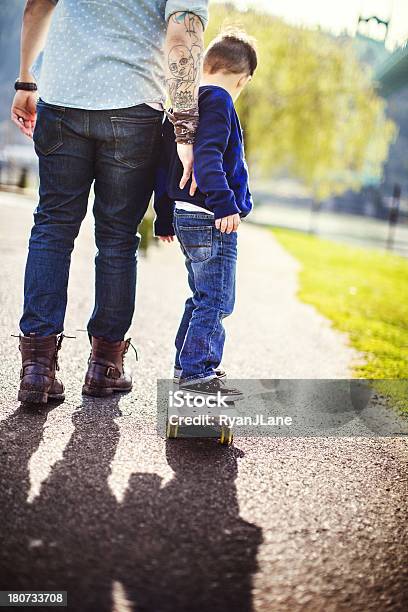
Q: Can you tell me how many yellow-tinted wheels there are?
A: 2